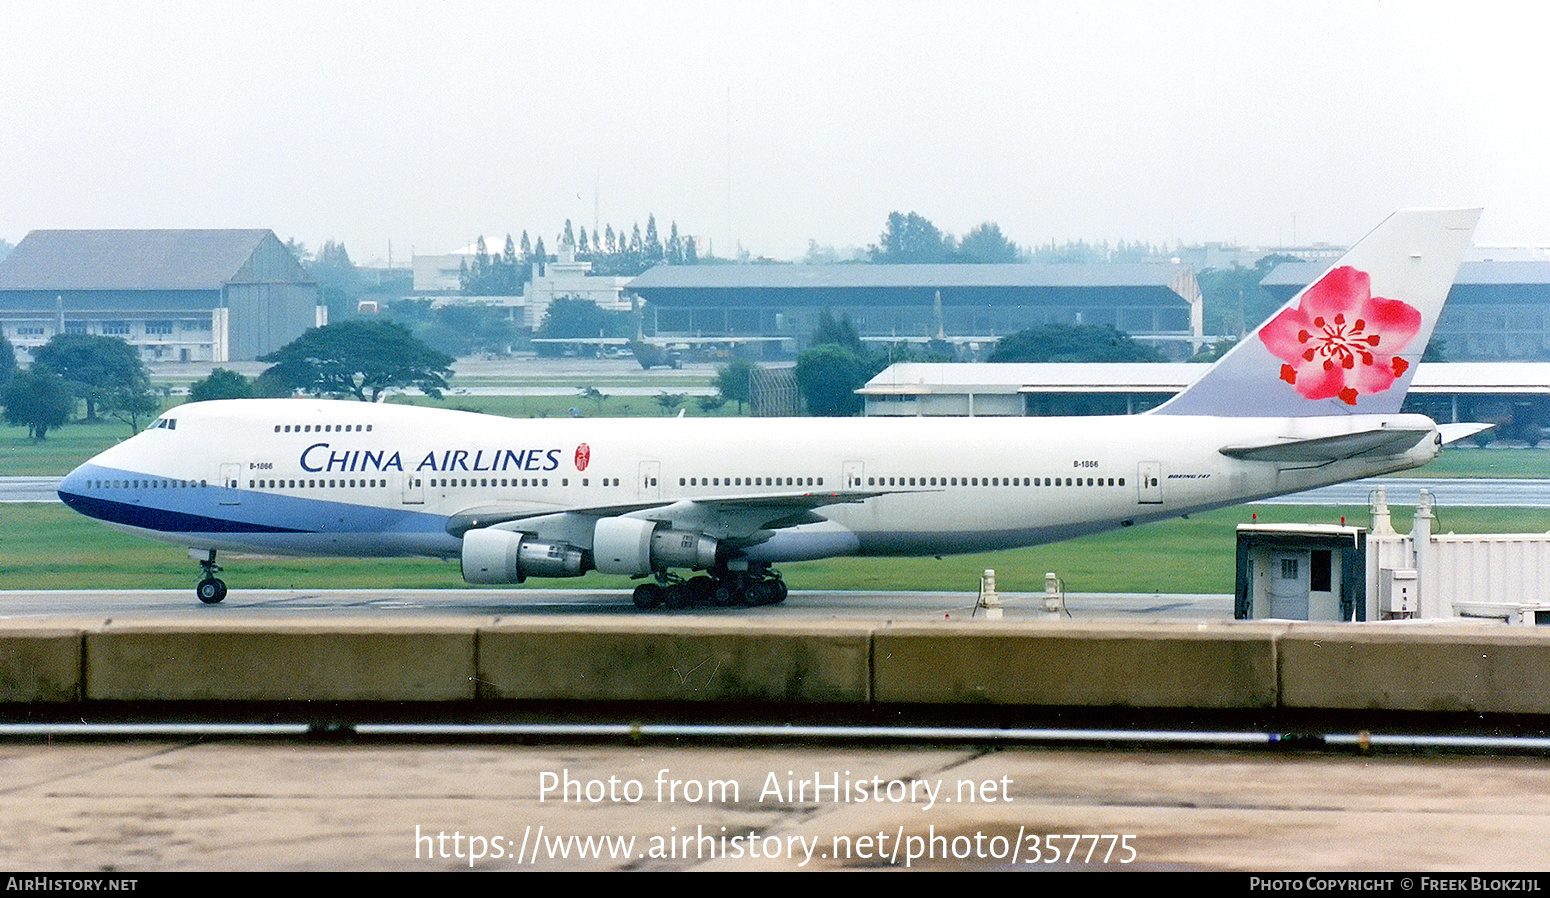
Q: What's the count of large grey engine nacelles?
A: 2